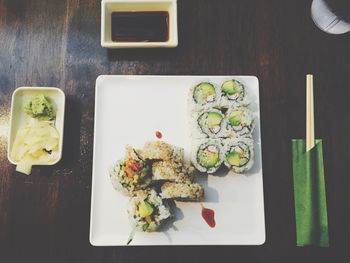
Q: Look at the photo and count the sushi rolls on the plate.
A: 11